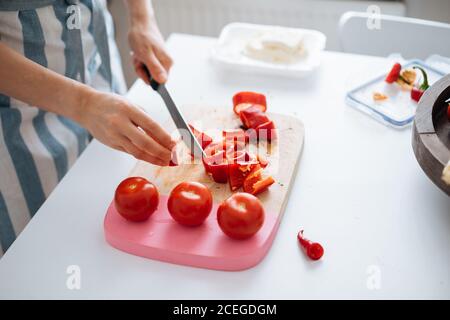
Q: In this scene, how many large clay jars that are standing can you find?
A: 0